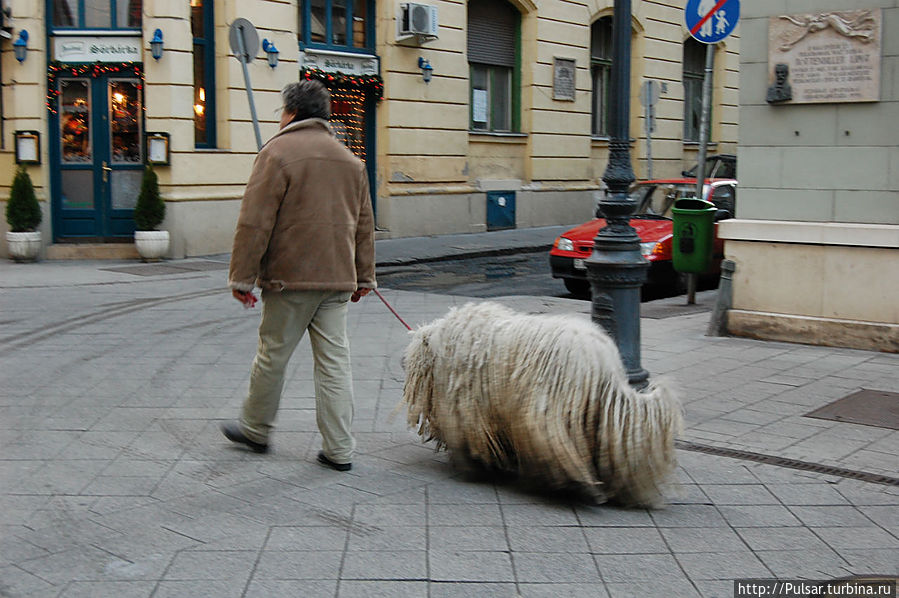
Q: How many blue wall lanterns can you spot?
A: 4